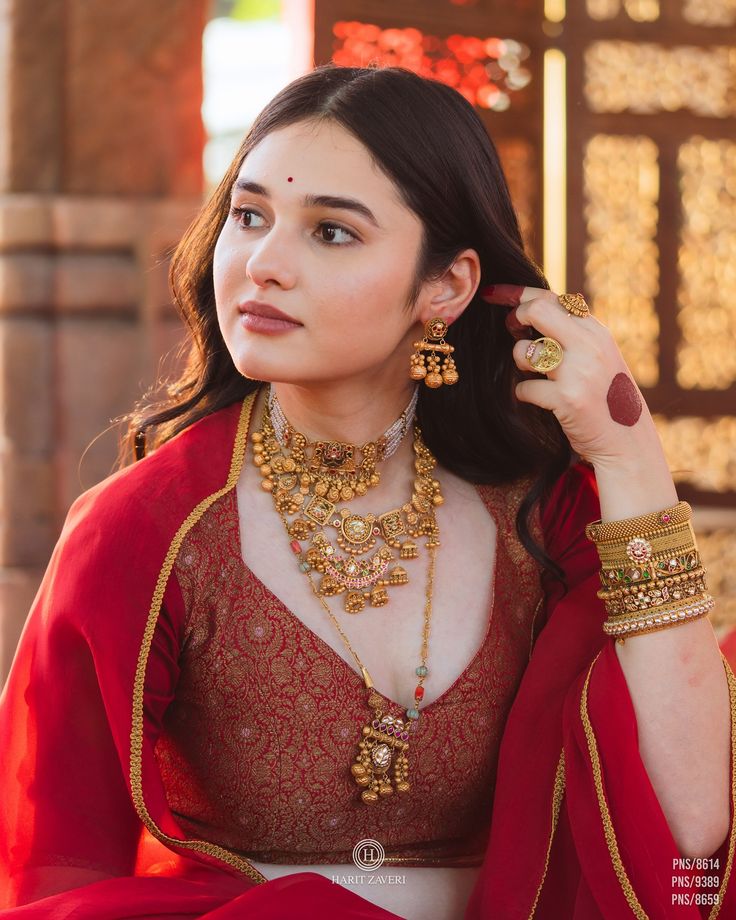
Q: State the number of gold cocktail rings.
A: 2